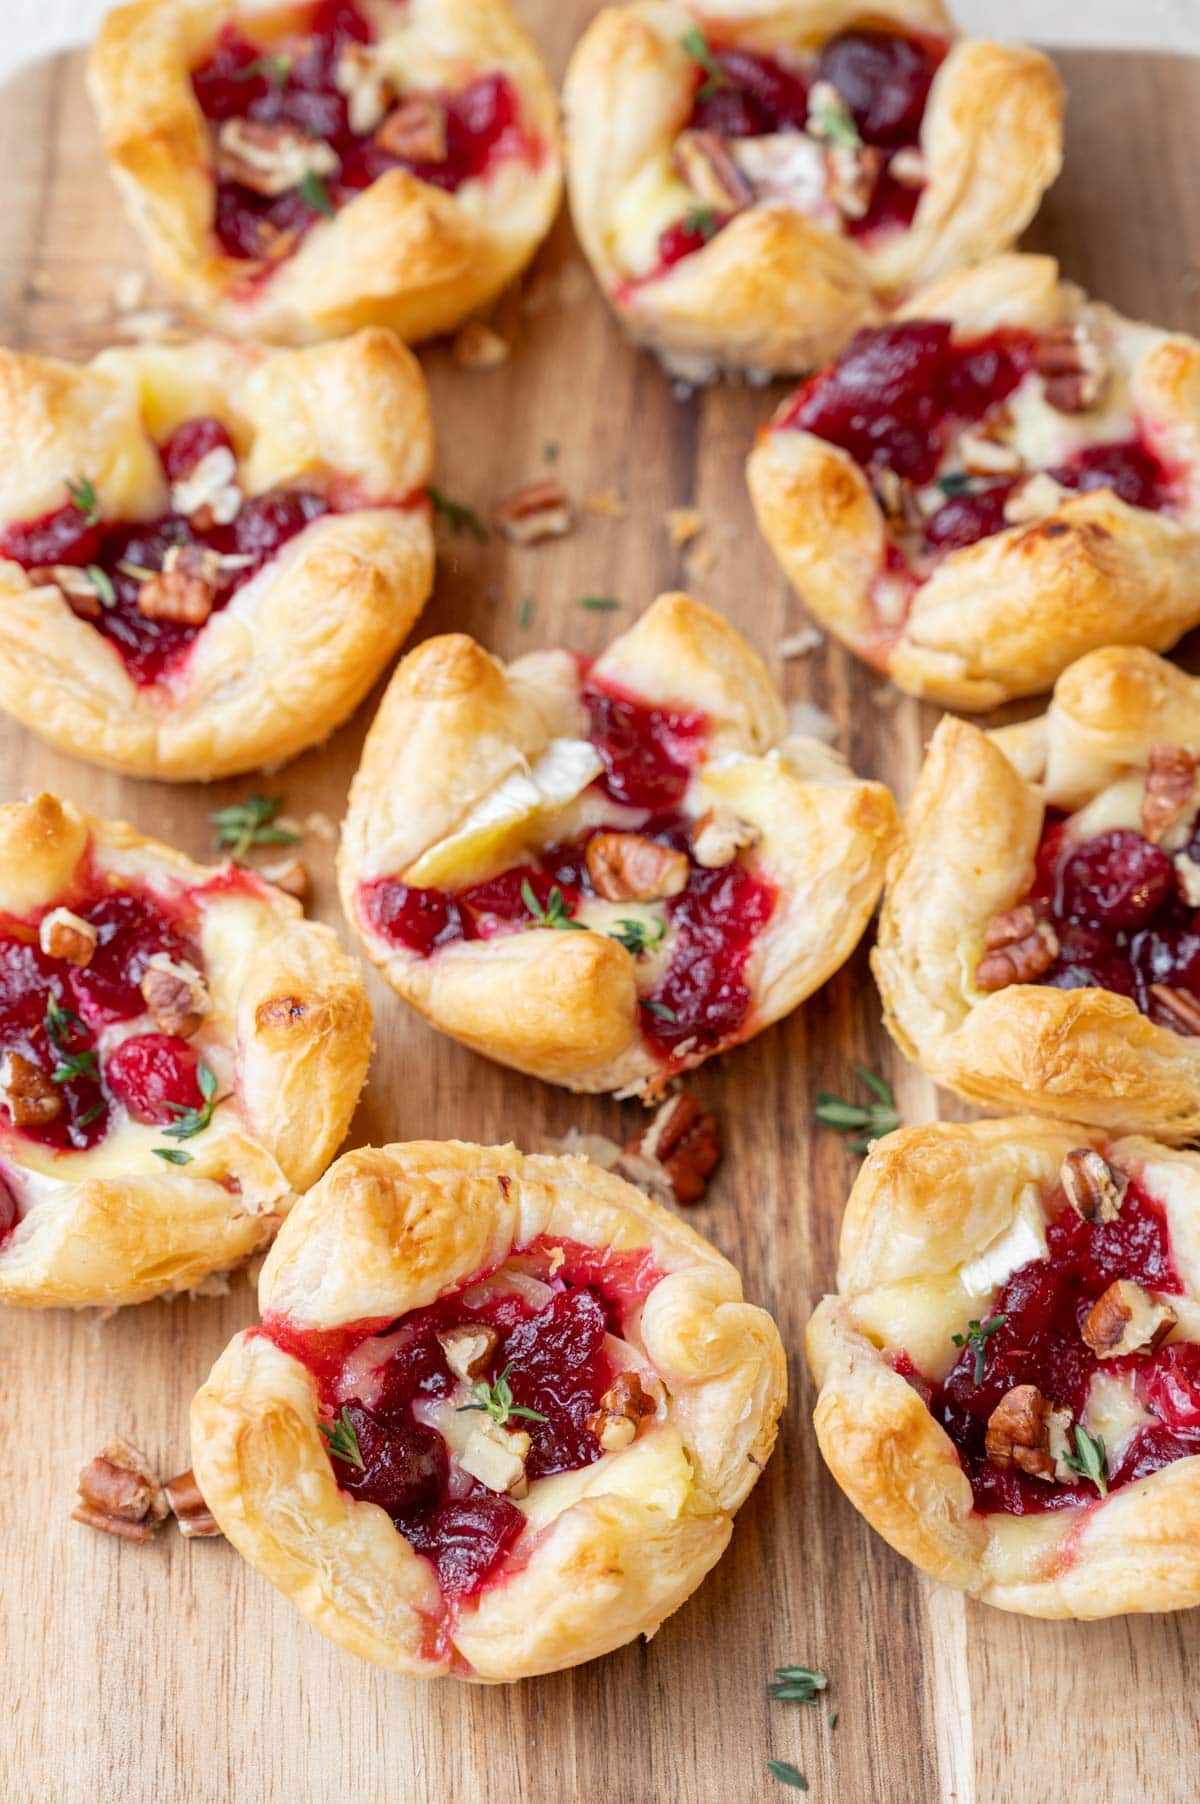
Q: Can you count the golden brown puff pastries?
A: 9